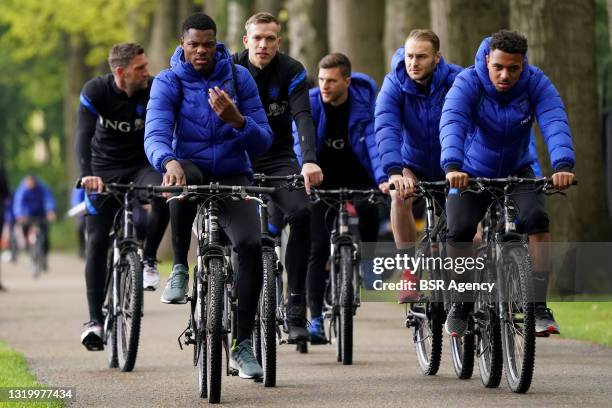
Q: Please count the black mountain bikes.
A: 6